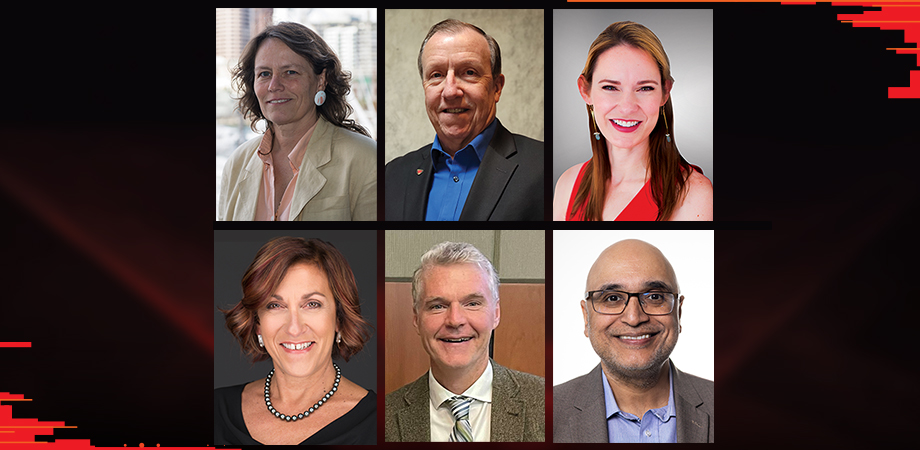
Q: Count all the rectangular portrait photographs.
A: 6